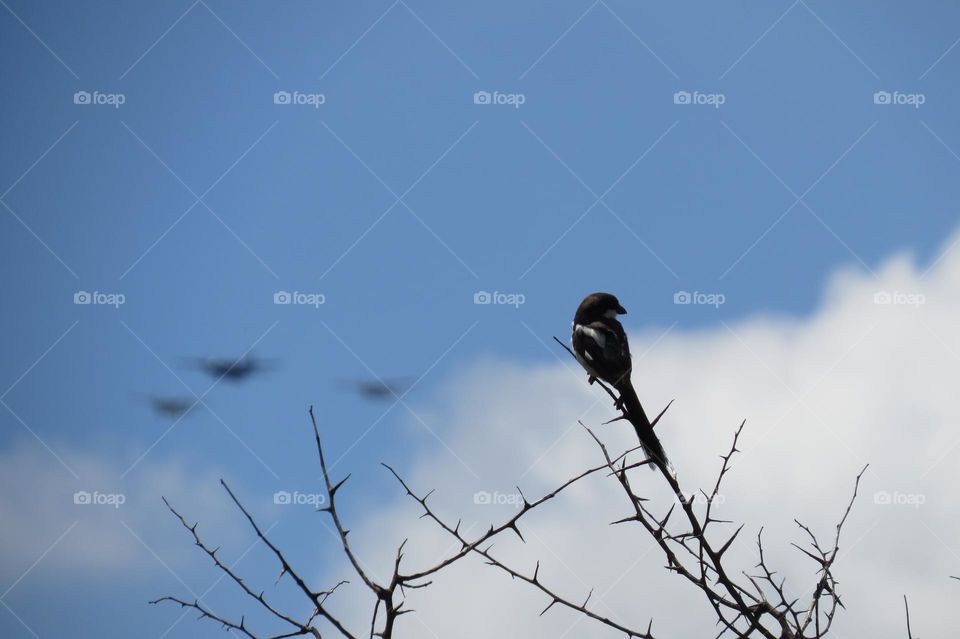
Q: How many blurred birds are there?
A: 3